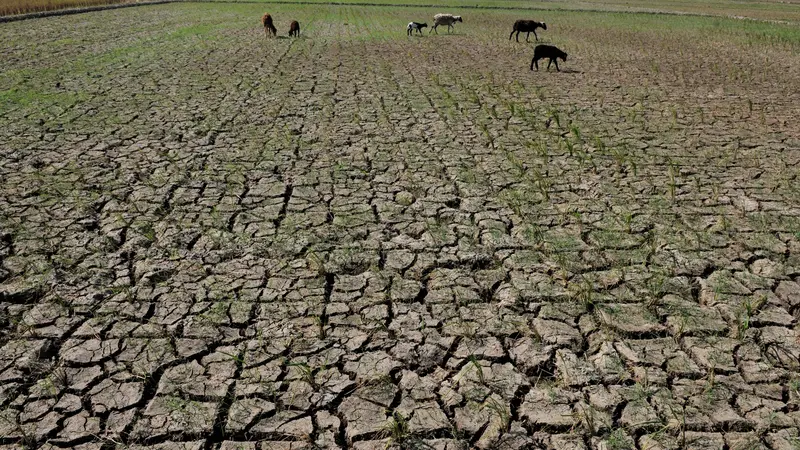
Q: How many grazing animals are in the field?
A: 6